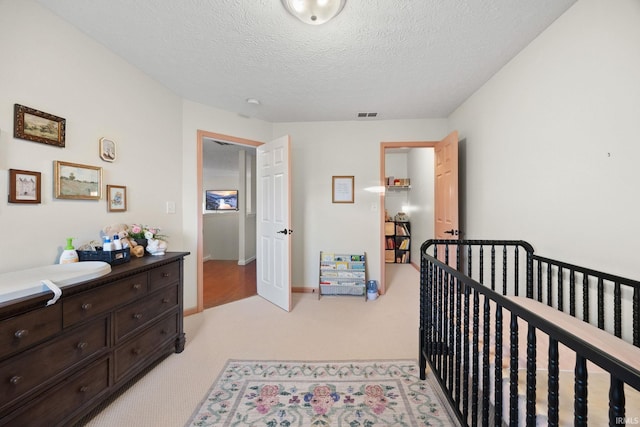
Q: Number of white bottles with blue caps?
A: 2